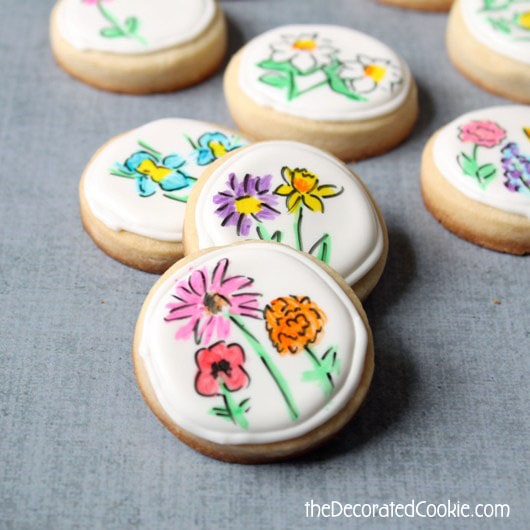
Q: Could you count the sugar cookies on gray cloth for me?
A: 8